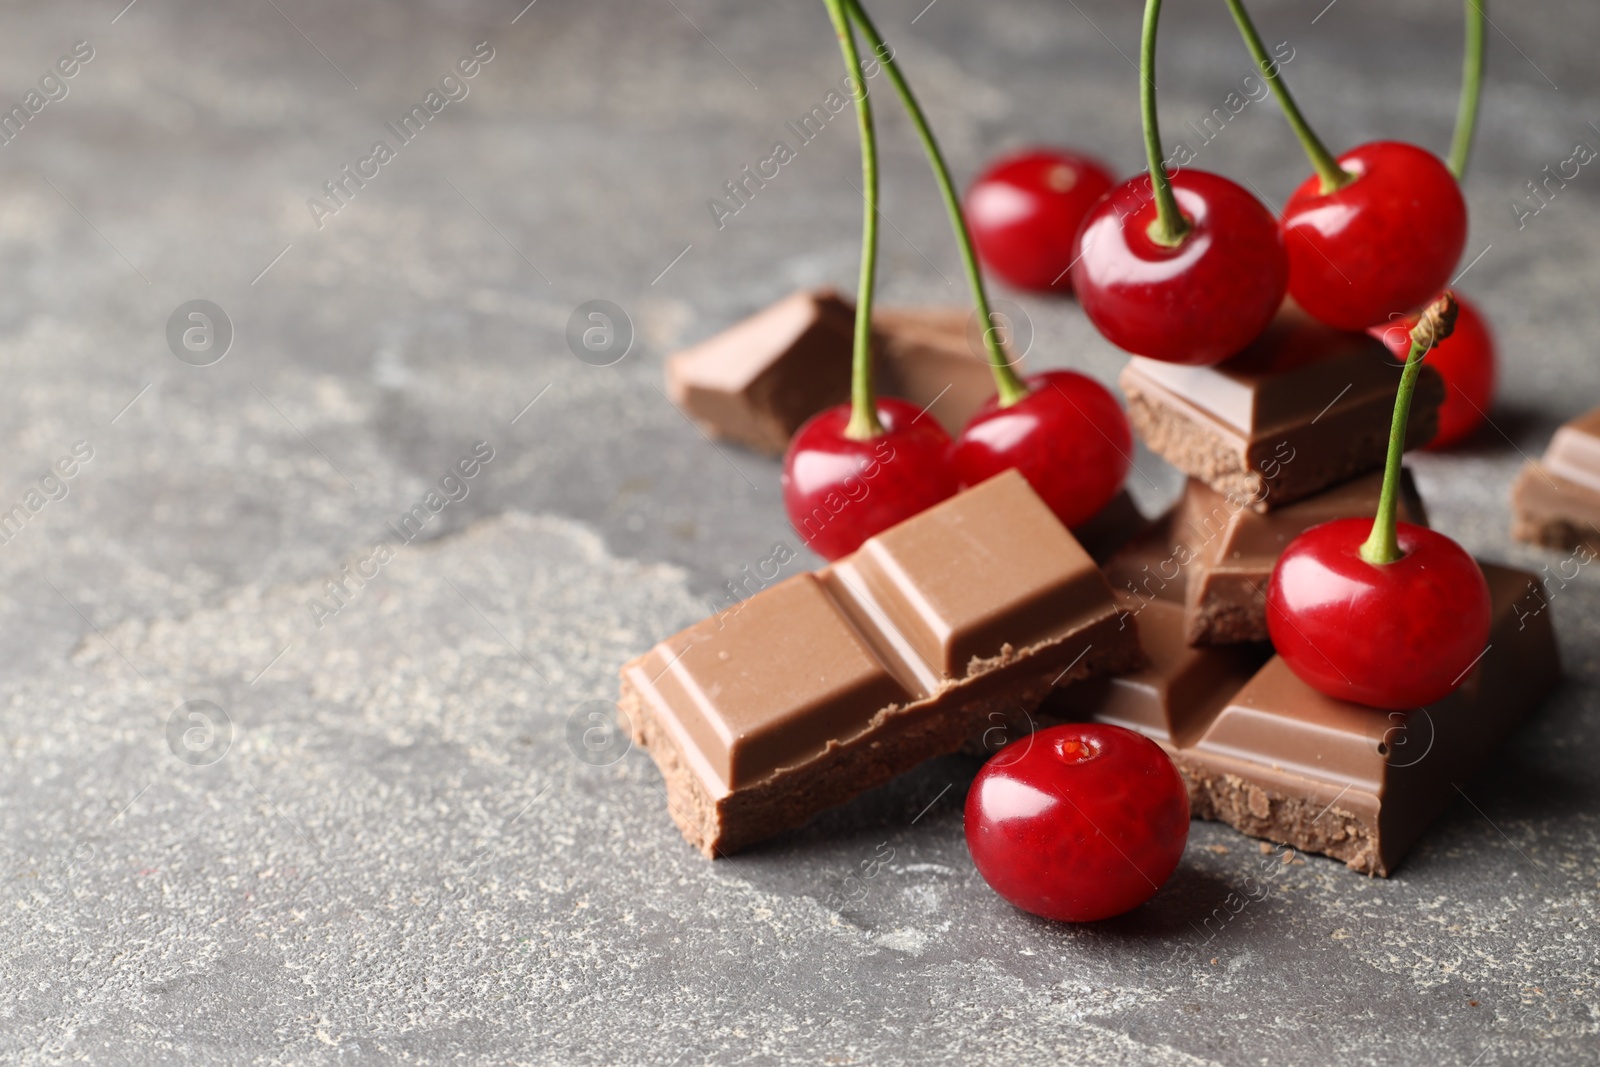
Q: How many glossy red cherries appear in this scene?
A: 8